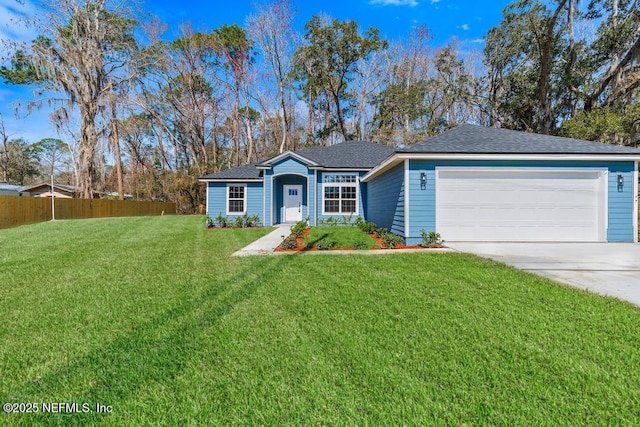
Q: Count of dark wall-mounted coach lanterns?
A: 2